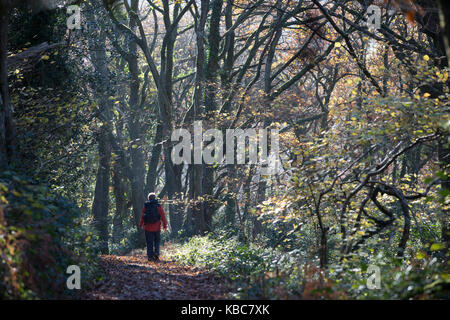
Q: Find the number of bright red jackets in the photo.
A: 1